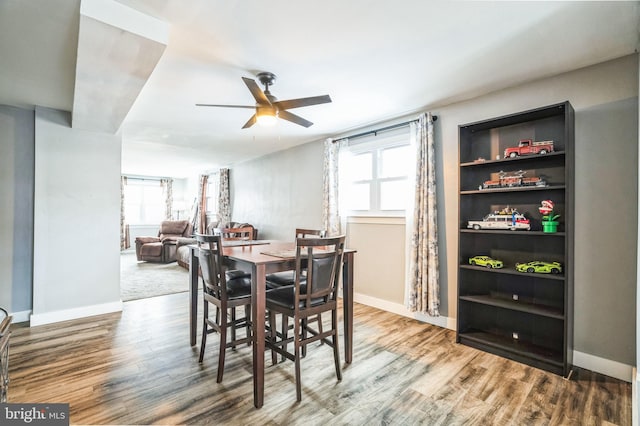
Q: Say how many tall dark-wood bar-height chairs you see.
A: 4